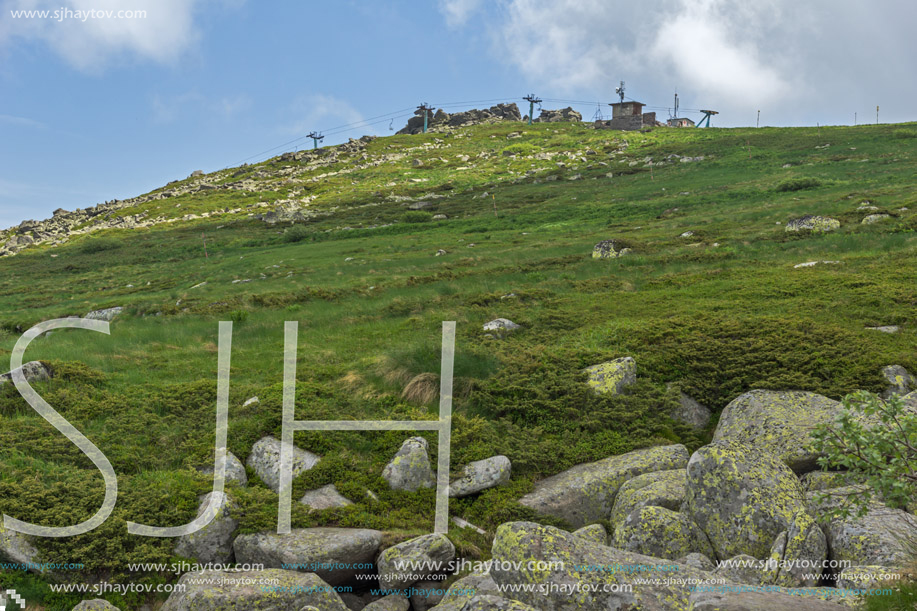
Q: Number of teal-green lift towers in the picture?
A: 4